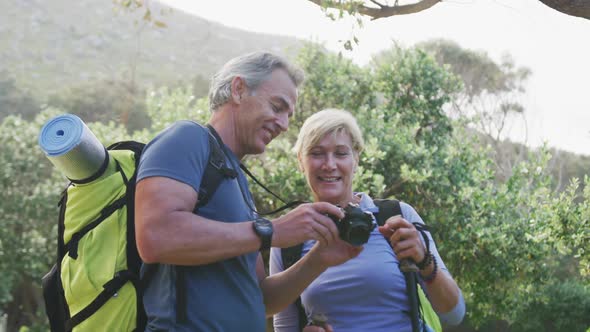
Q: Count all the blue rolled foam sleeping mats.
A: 1